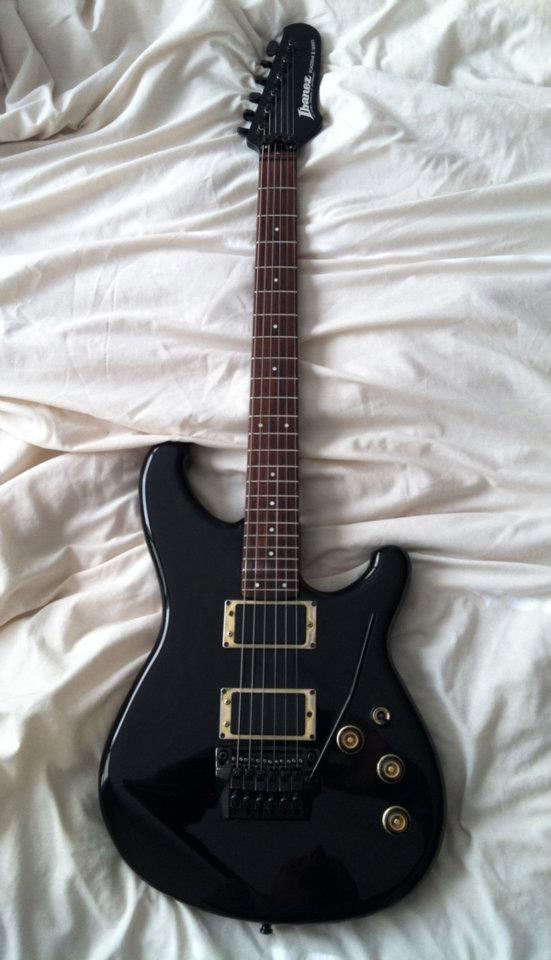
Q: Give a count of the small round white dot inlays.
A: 12